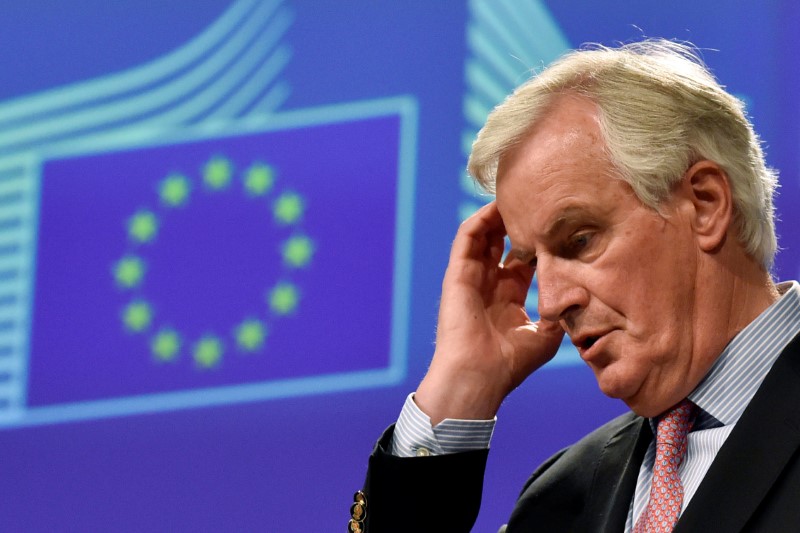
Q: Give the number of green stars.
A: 12